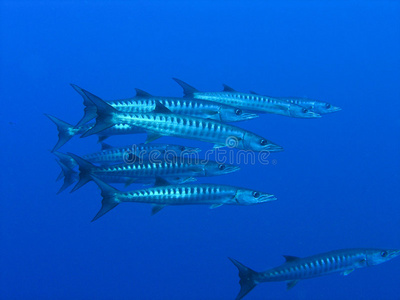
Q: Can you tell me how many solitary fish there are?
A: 1